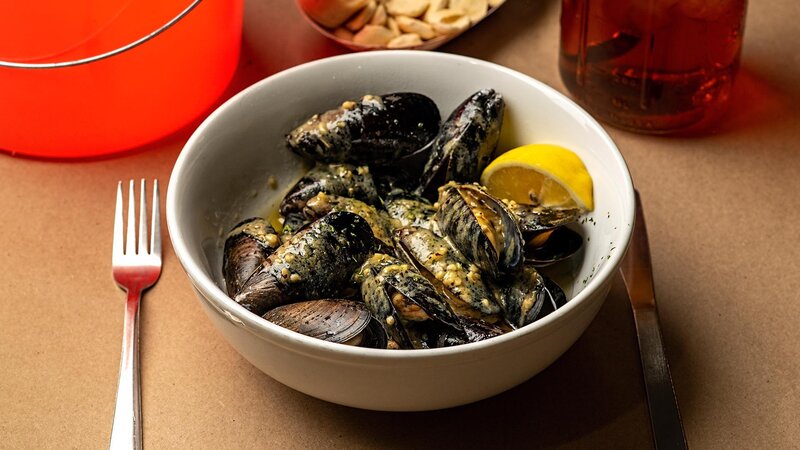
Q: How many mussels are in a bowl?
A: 13